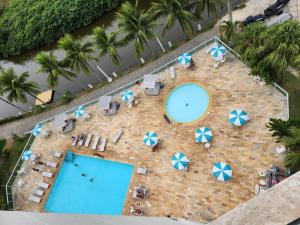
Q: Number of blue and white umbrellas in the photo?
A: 11